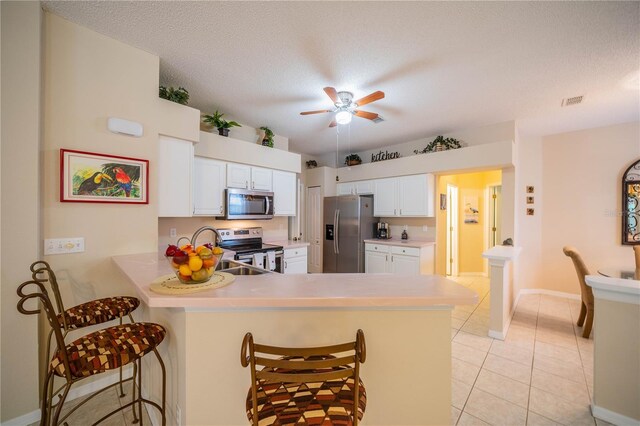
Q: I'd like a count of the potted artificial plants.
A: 6